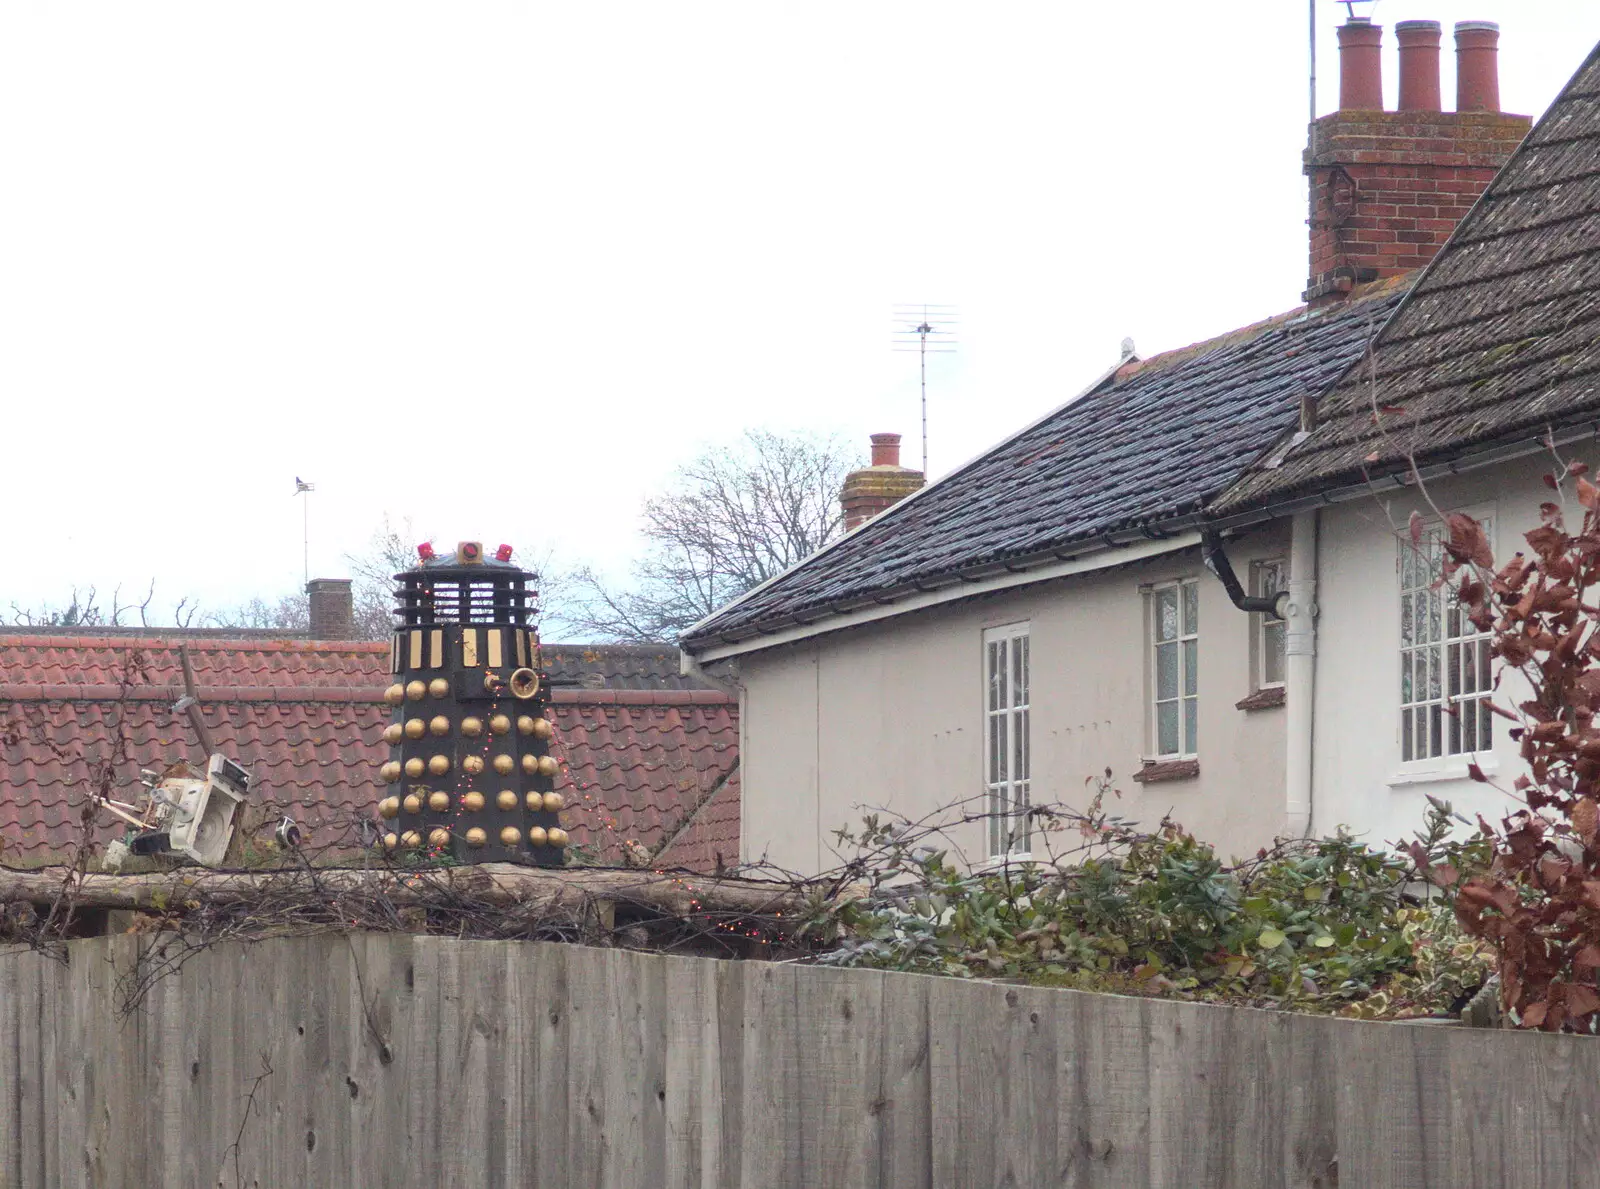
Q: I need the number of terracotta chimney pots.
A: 4